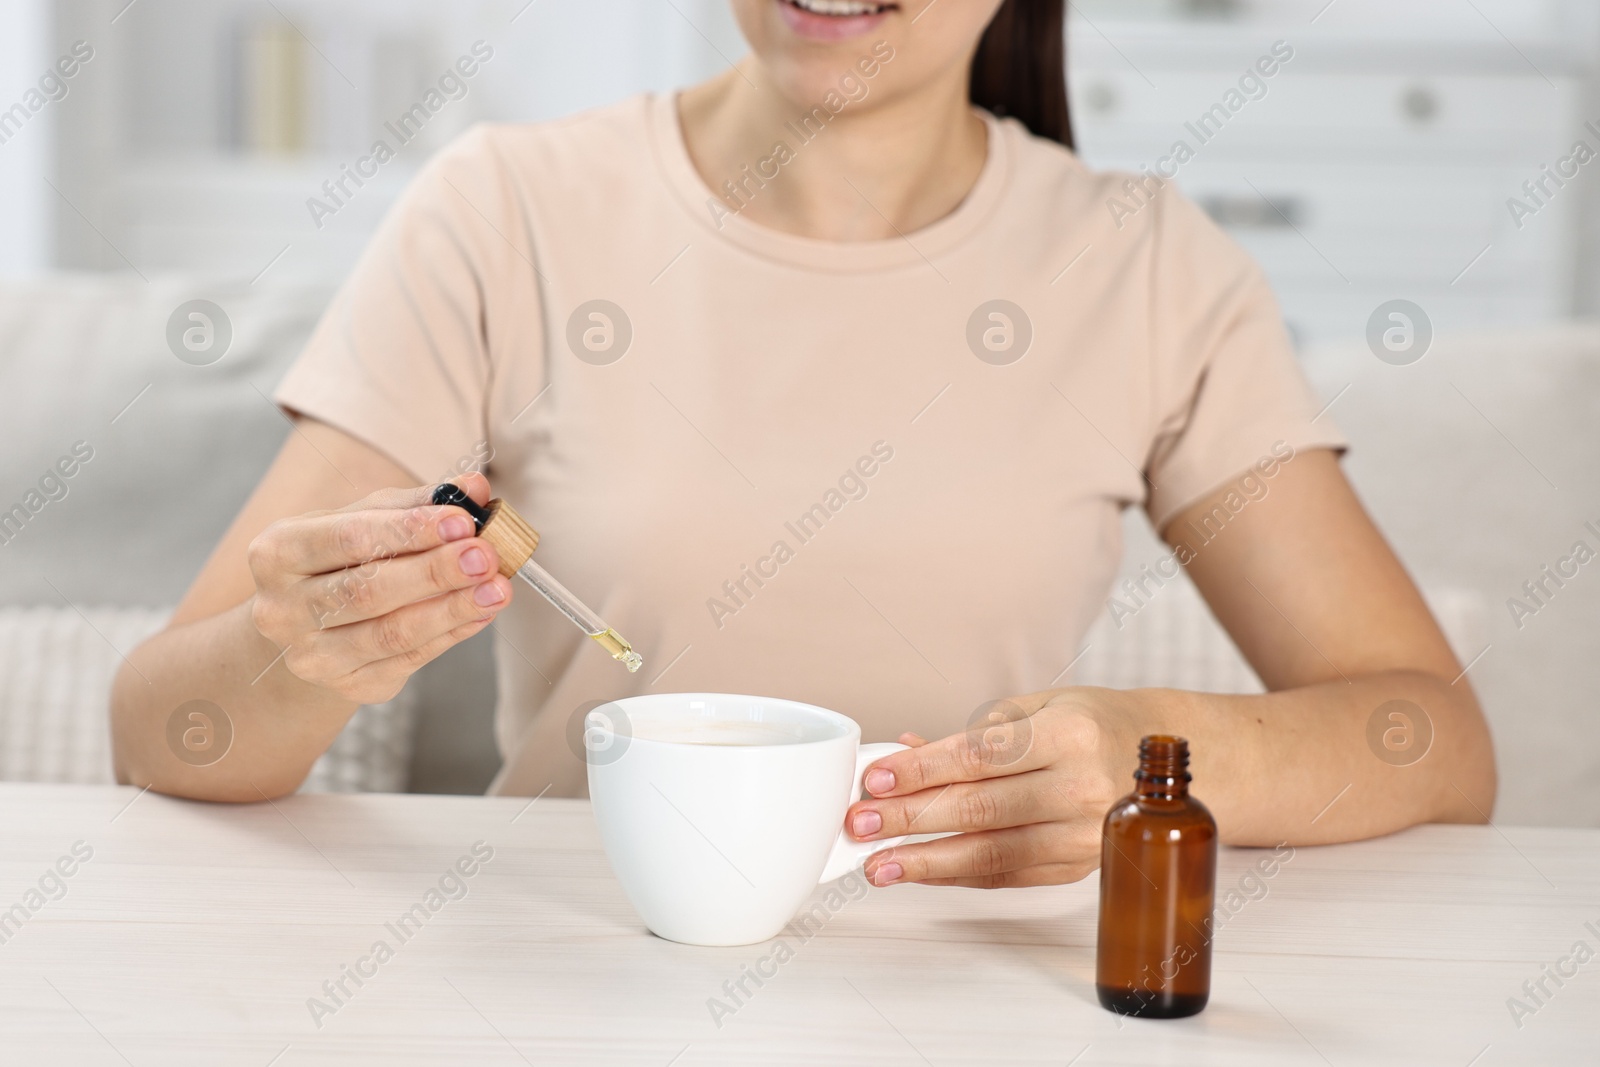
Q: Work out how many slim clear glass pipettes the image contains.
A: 1